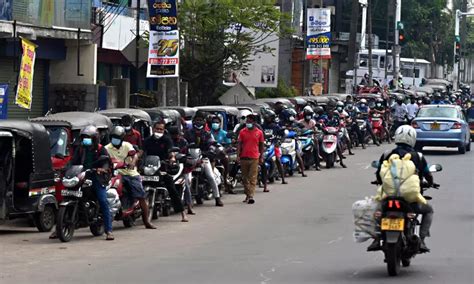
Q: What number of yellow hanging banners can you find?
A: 1